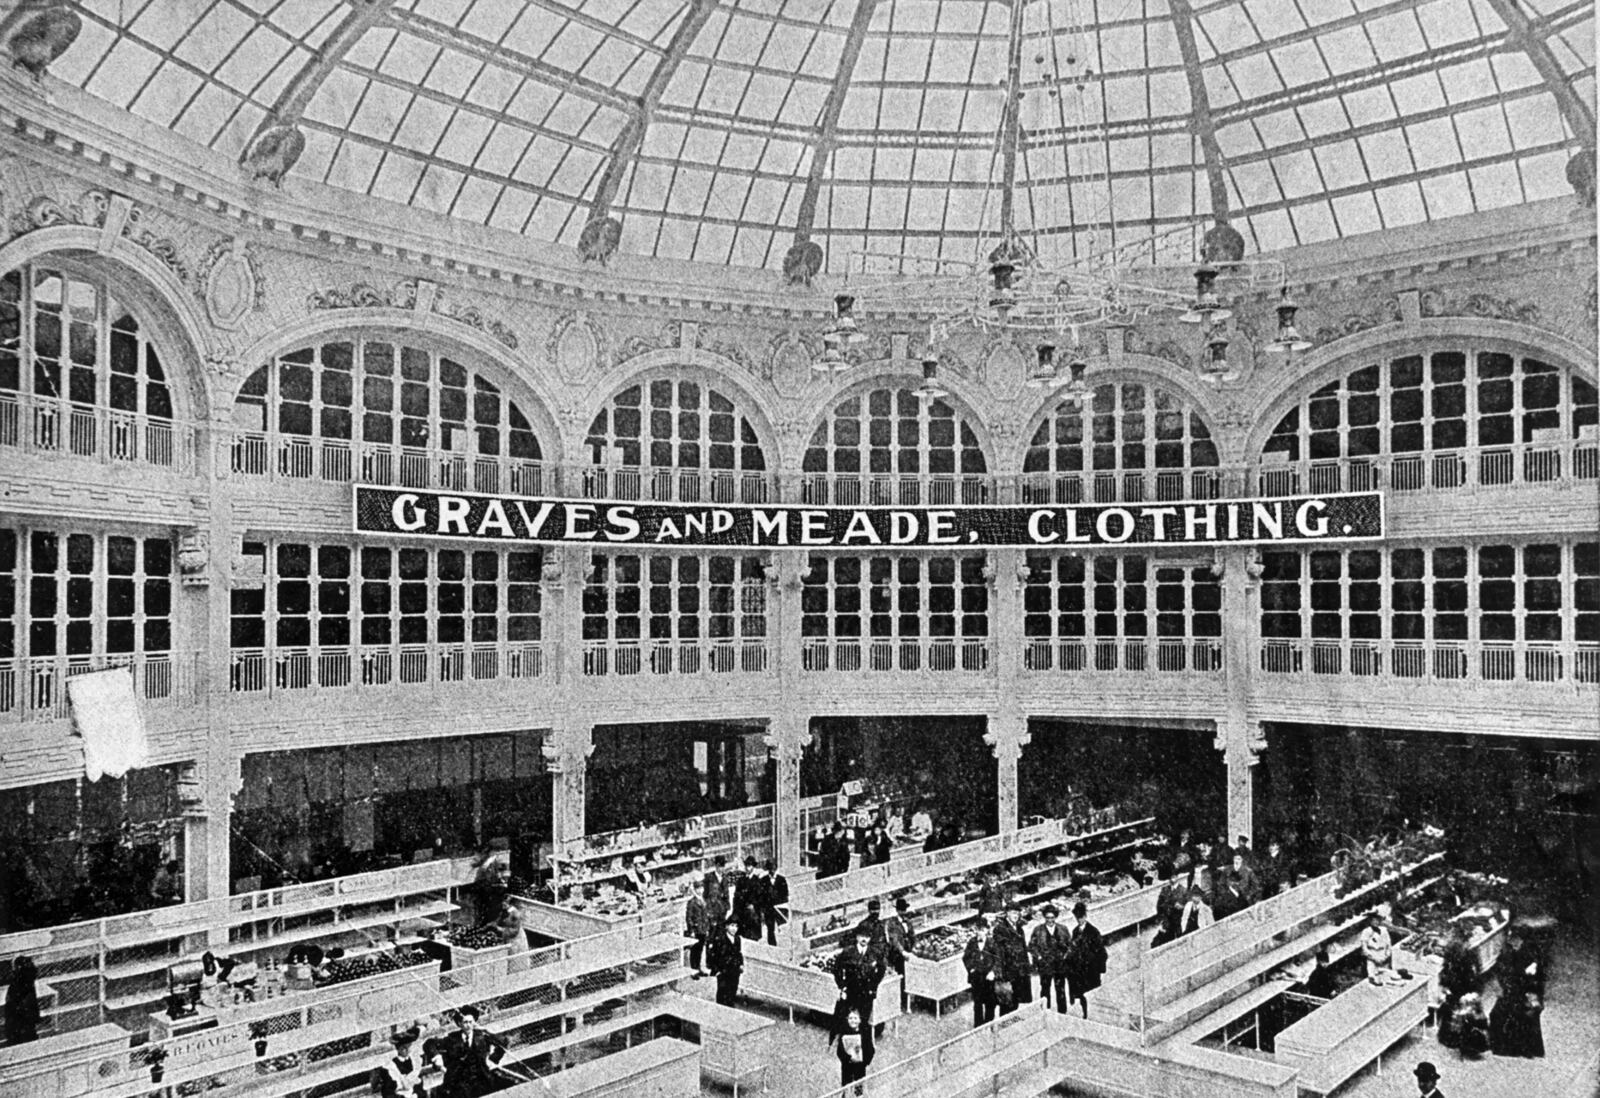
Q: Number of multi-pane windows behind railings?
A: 12